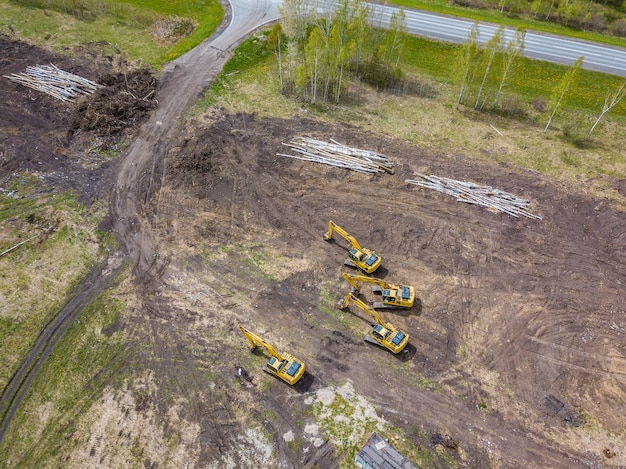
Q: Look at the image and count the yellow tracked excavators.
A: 4